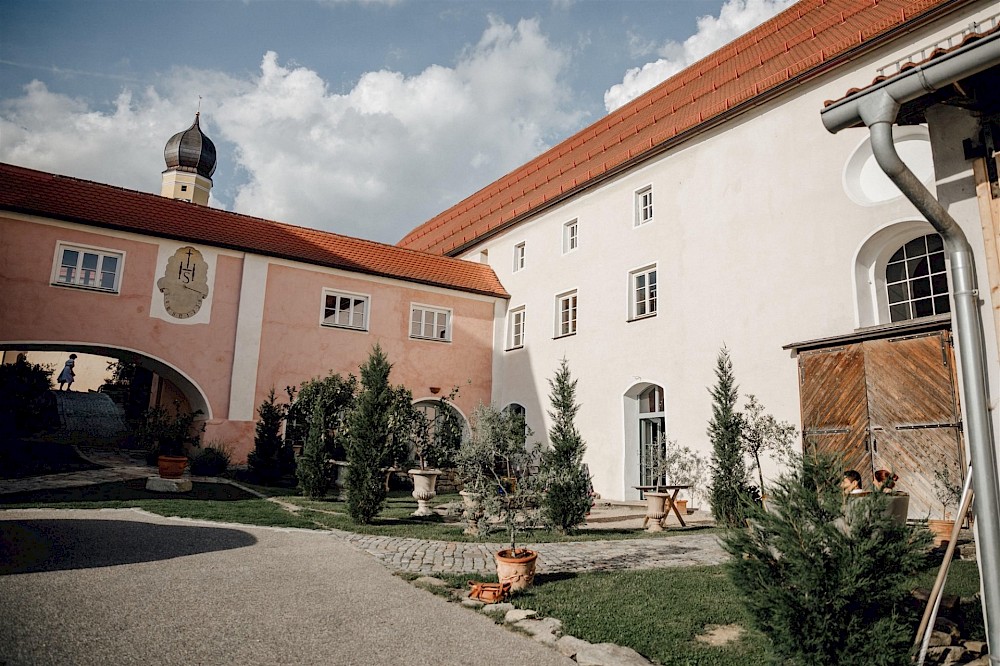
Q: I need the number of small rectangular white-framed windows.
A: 9